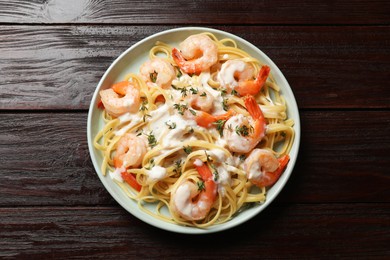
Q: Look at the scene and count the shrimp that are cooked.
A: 9